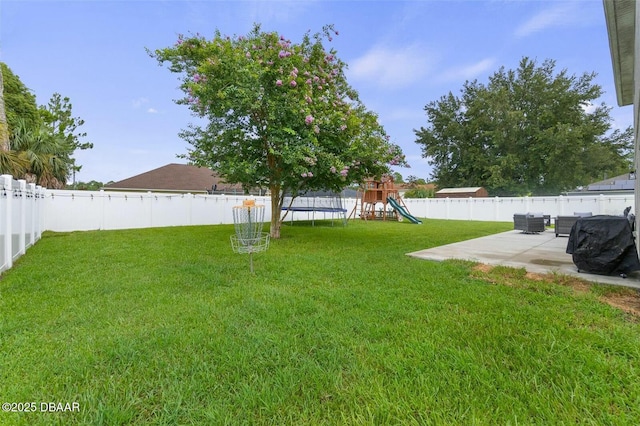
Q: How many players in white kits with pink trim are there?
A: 0